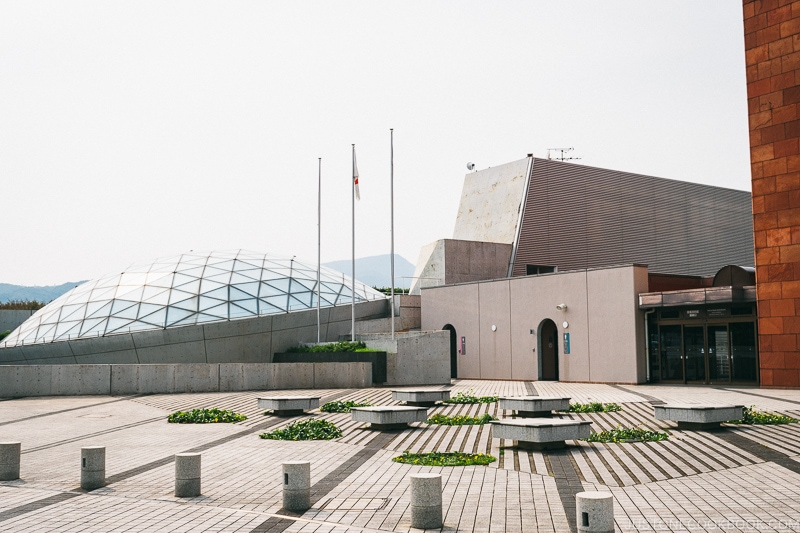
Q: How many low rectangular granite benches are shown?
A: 6